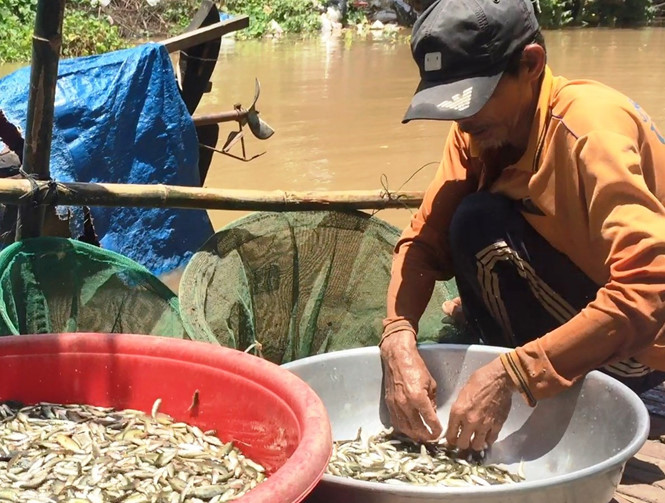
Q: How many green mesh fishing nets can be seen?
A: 2